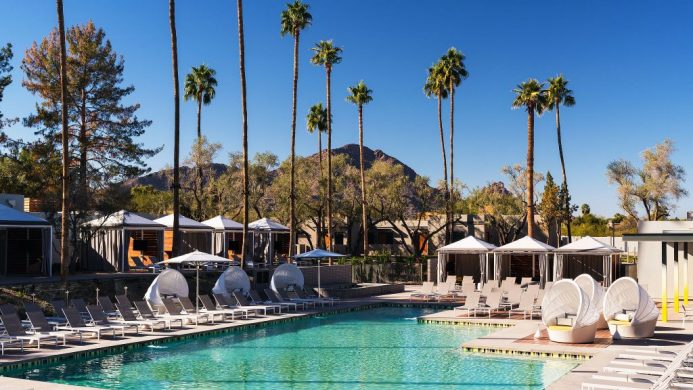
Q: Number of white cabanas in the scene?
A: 8